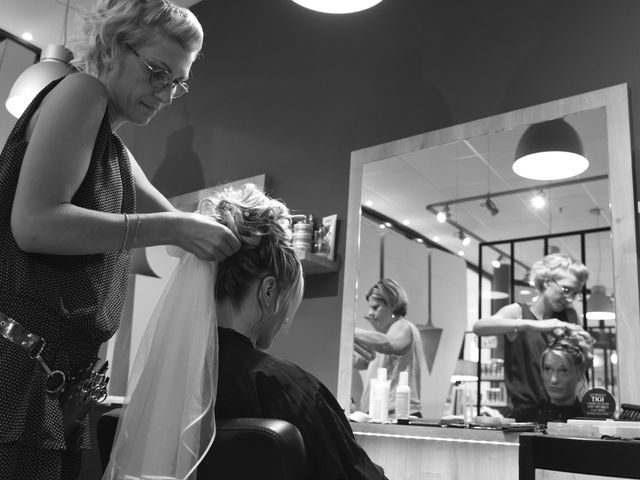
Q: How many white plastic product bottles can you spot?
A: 2